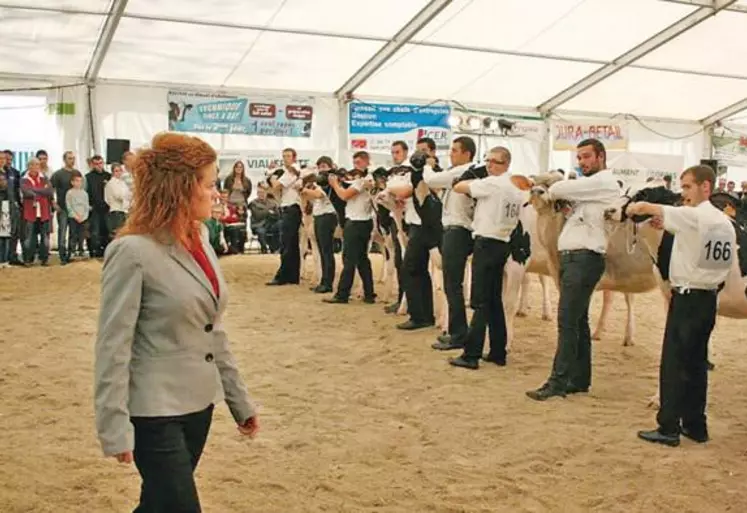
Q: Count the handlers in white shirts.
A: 9